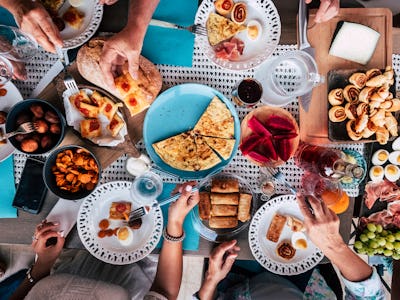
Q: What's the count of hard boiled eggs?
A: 8